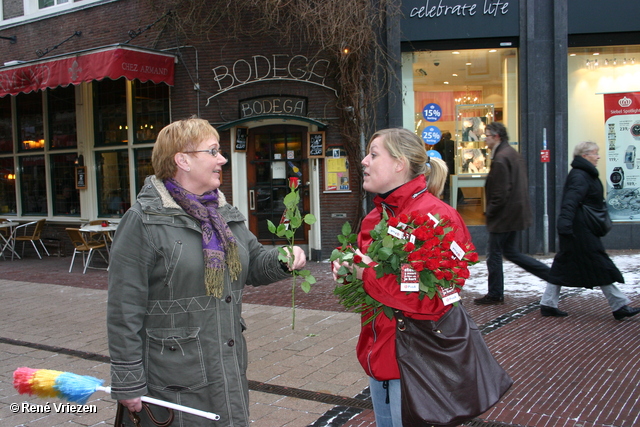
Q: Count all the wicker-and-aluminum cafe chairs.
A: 4